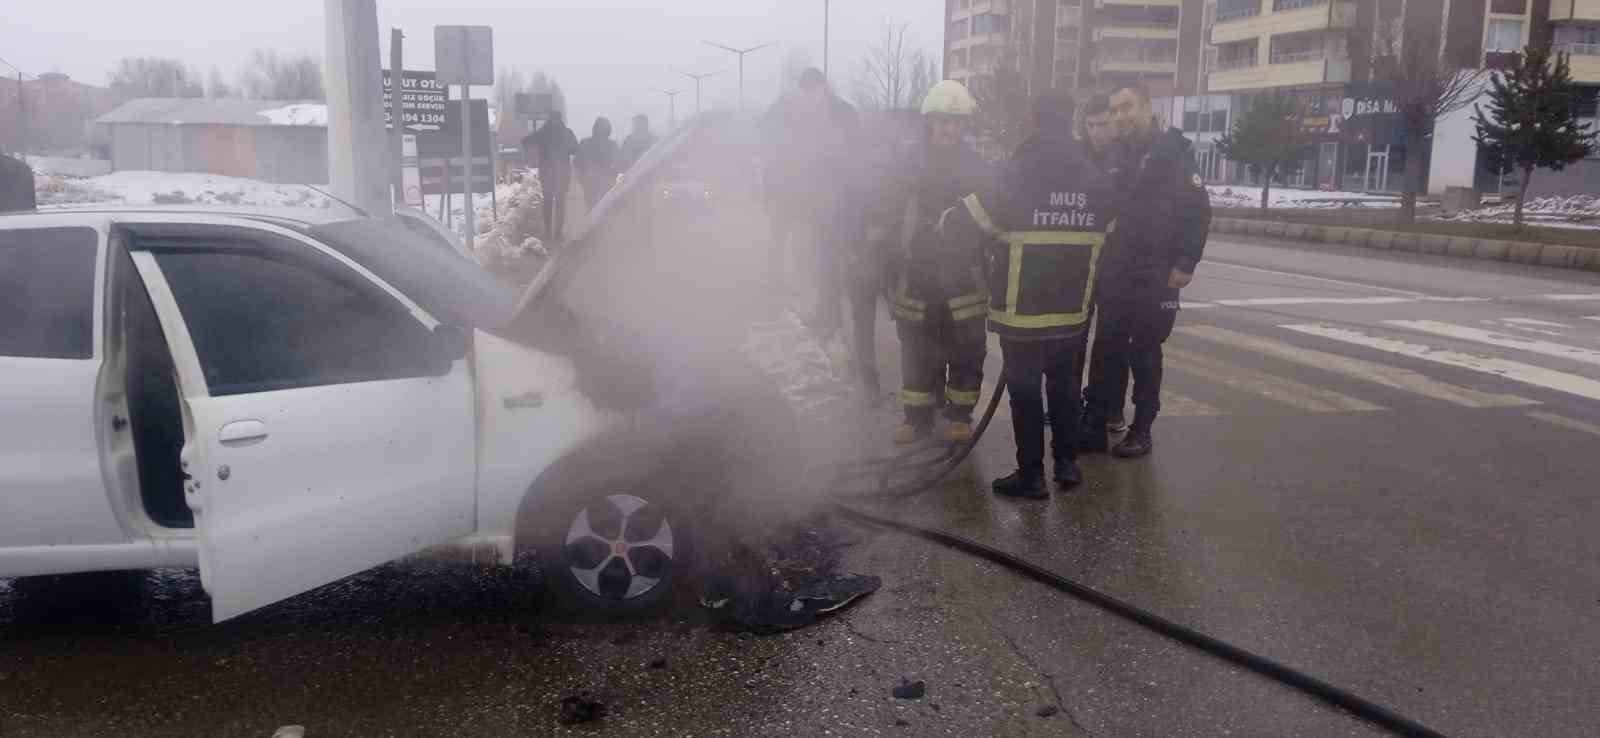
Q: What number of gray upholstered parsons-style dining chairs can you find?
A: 0